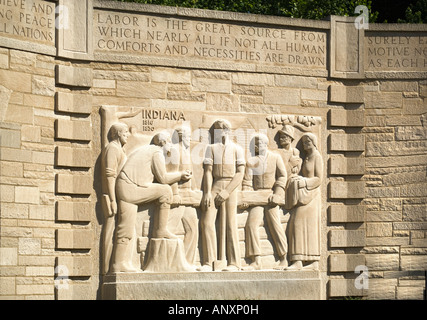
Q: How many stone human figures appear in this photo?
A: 7